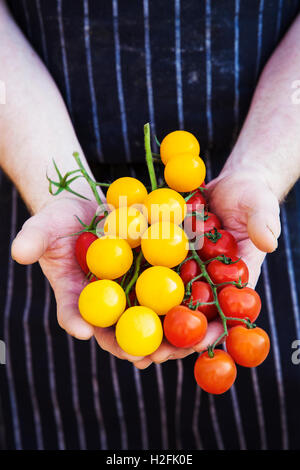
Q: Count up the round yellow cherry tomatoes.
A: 10